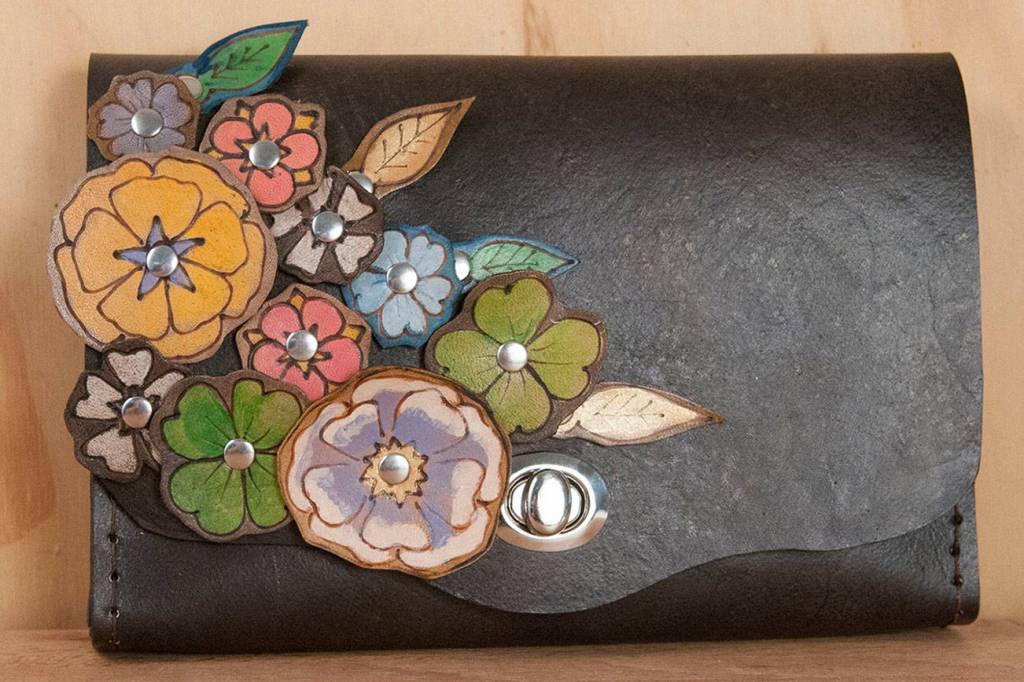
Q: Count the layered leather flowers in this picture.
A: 10